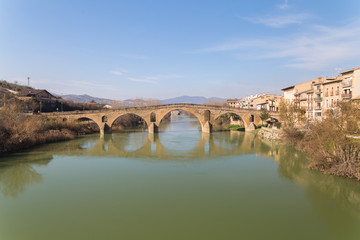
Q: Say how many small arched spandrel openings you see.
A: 4